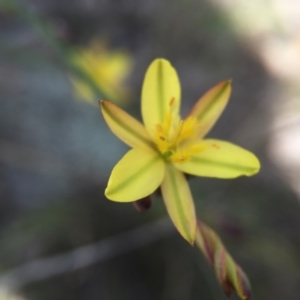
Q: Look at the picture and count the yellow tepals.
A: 6